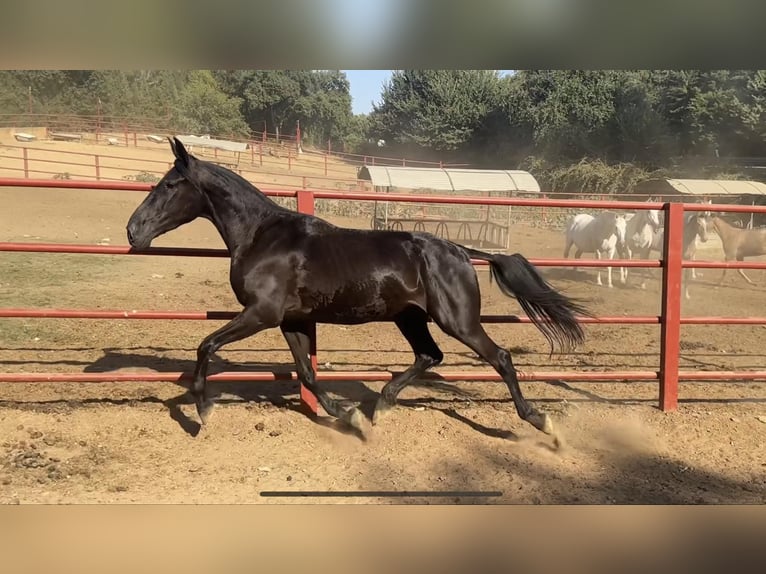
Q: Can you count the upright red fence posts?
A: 2